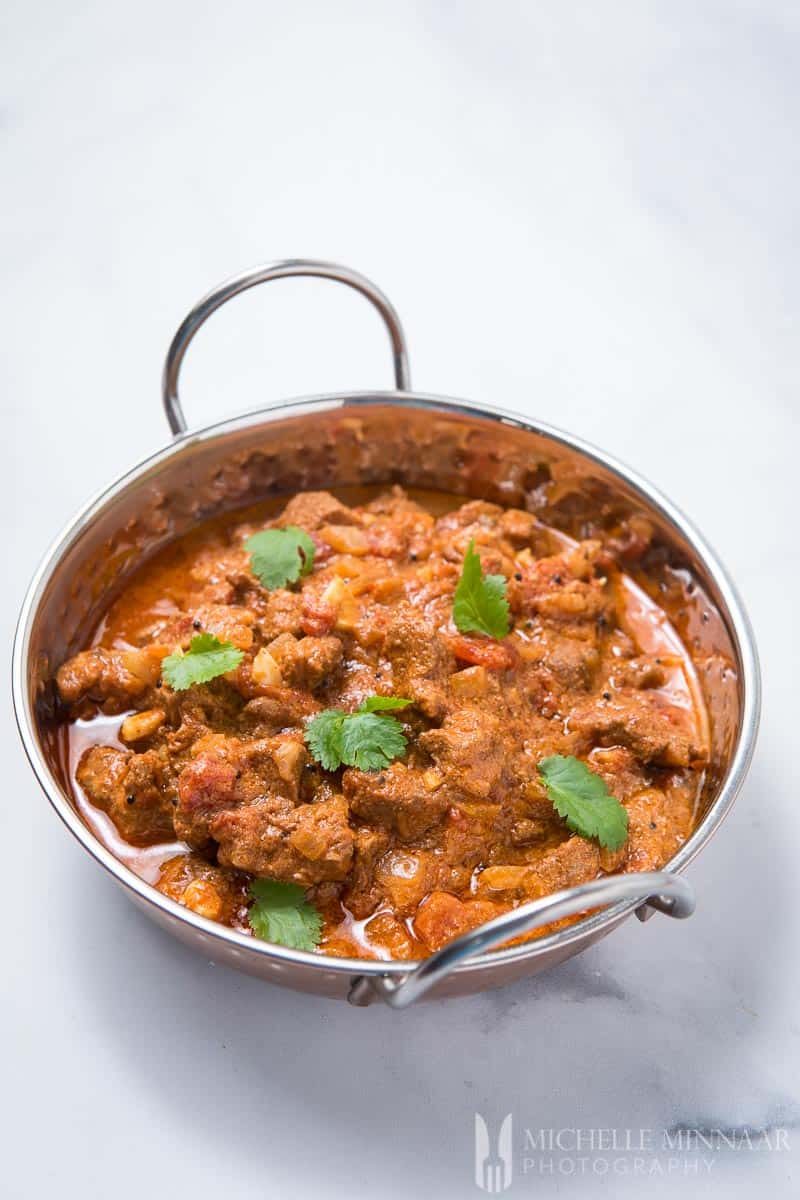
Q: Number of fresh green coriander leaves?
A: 6